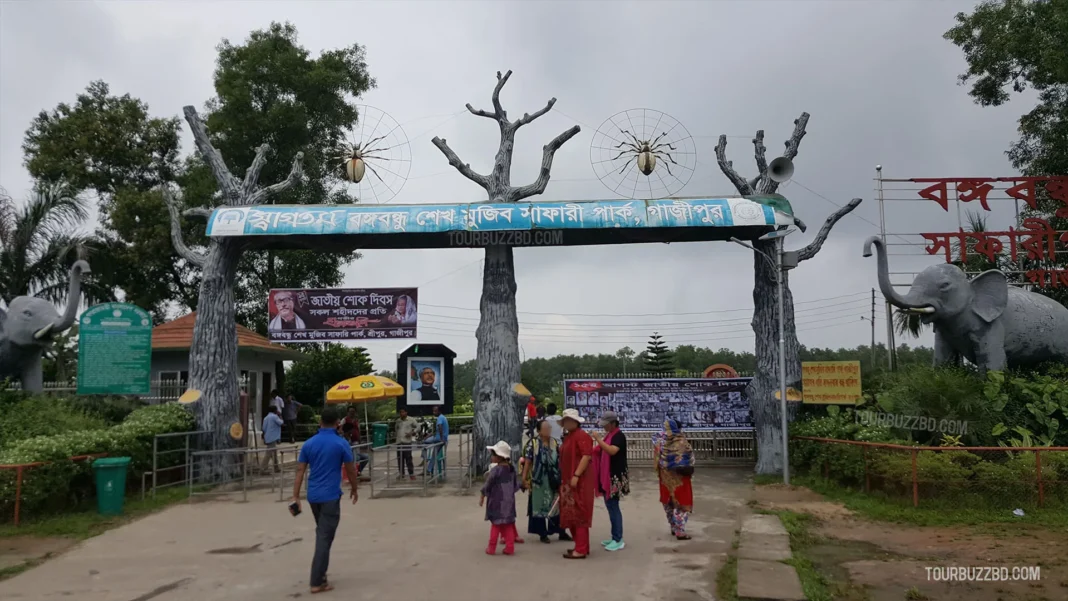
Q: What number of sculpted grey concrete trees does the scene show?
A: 3